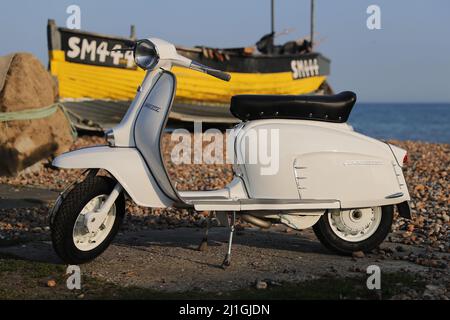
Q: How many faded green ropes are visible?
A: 1